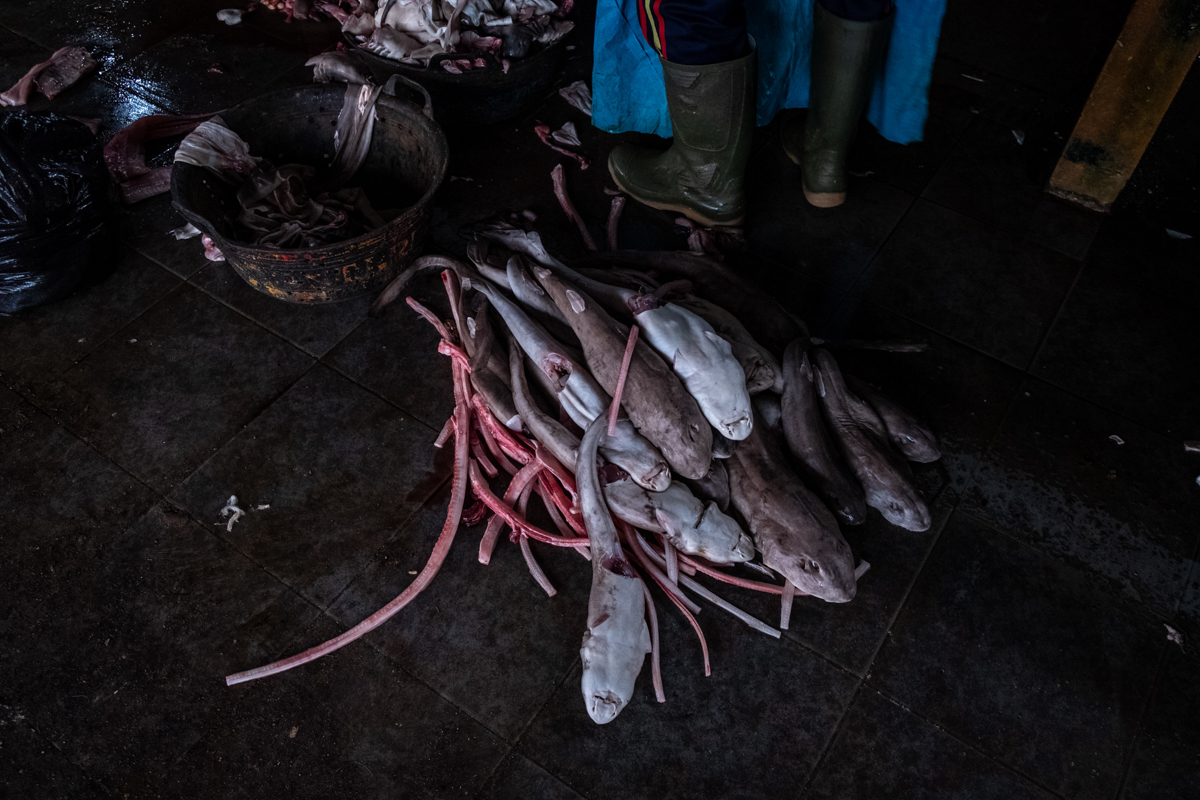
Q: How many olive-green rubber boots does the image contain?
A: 2